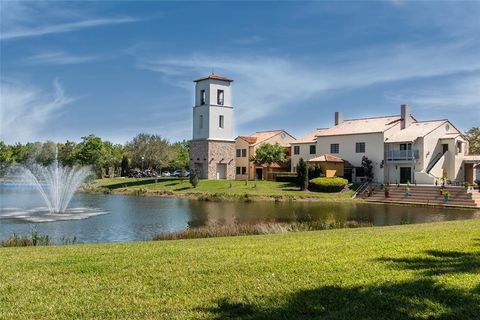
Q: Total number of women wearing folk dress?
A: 0